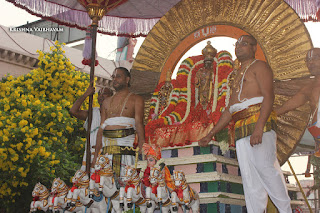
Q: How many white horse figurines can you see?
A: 7